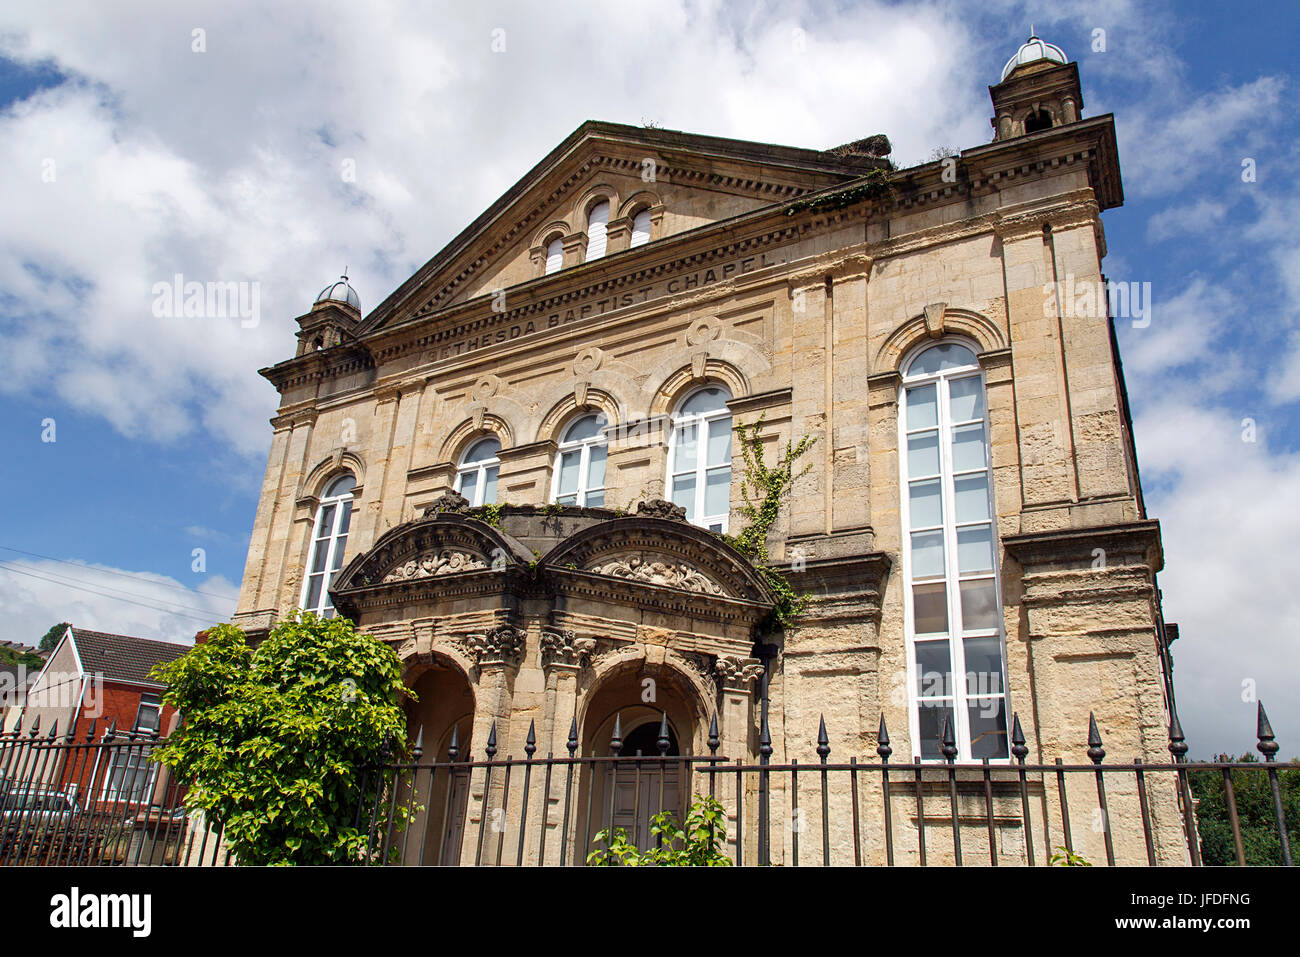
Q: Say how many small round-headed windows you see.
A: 3